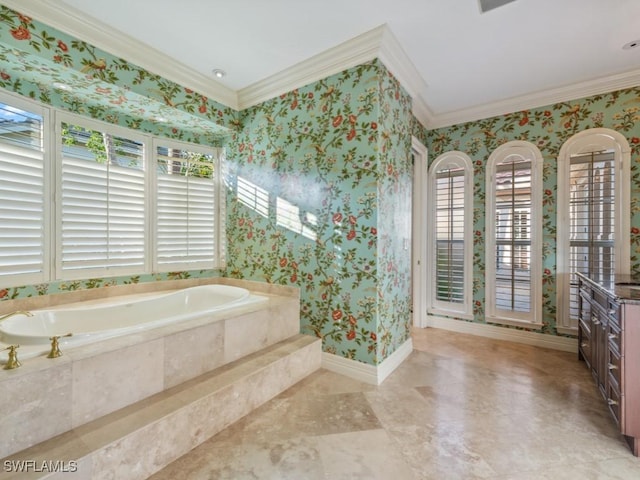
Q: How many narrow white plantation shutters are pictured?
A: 3